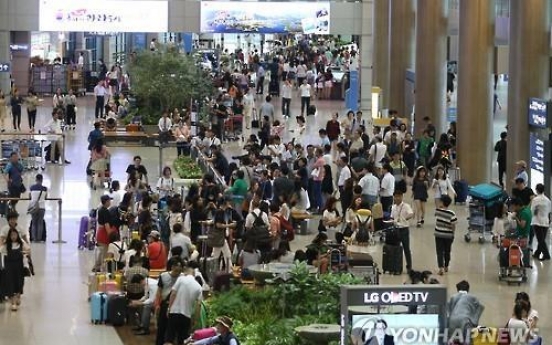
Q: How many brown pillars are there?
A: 5